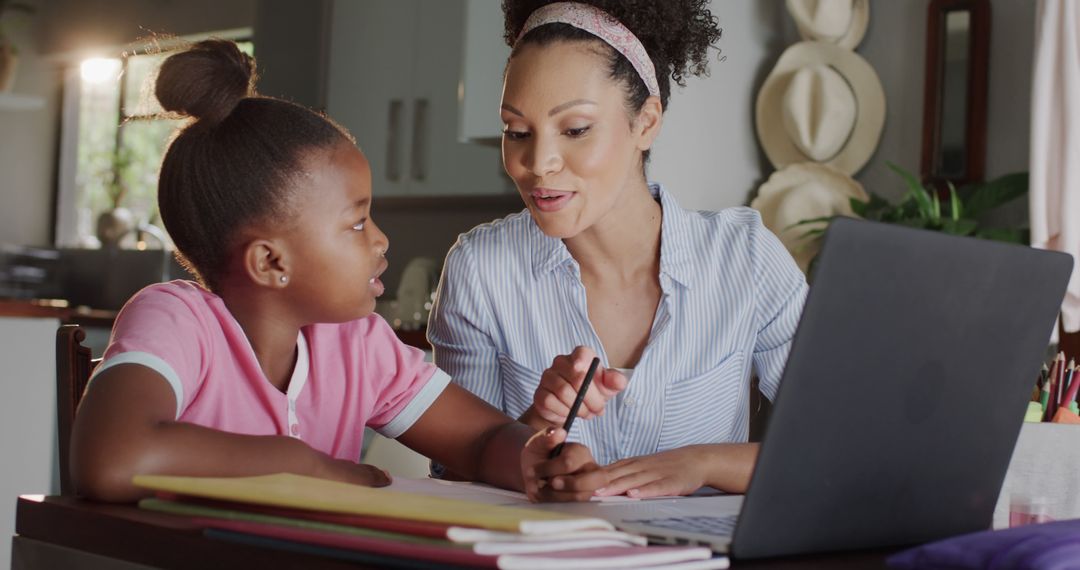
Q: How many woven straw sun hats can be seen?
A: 3